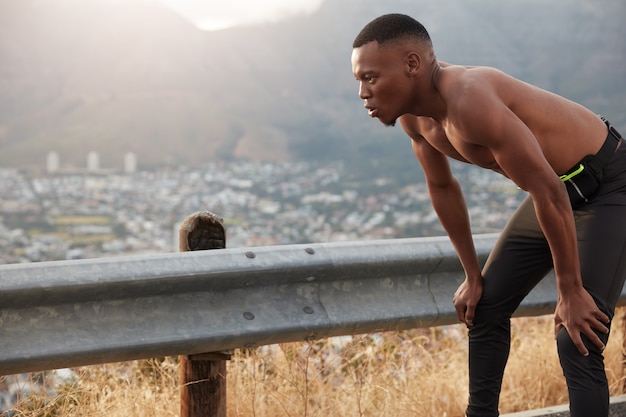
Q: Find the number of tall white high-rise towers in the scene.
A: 3